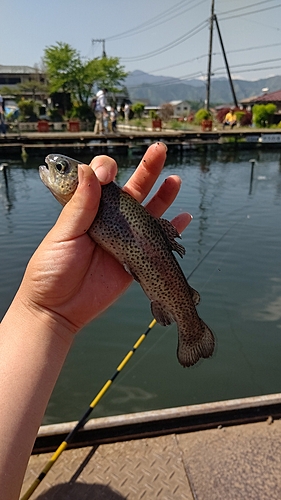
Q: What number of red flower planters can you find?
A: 4